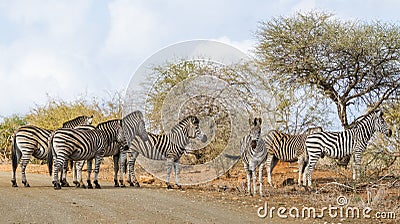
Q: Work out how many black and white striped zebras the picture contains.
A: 7